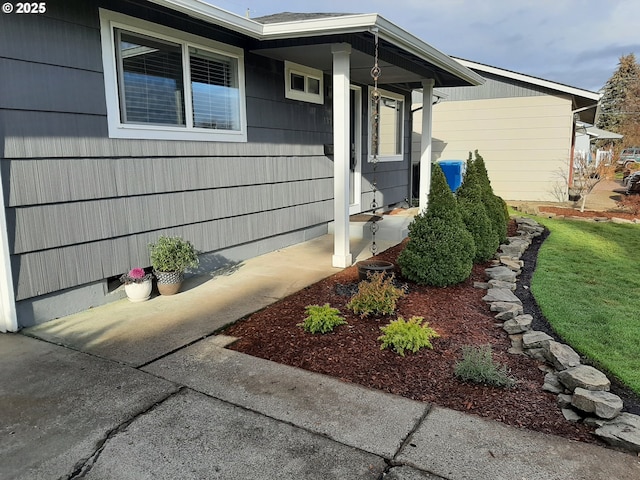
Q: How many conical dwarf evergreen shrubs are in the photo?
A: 3